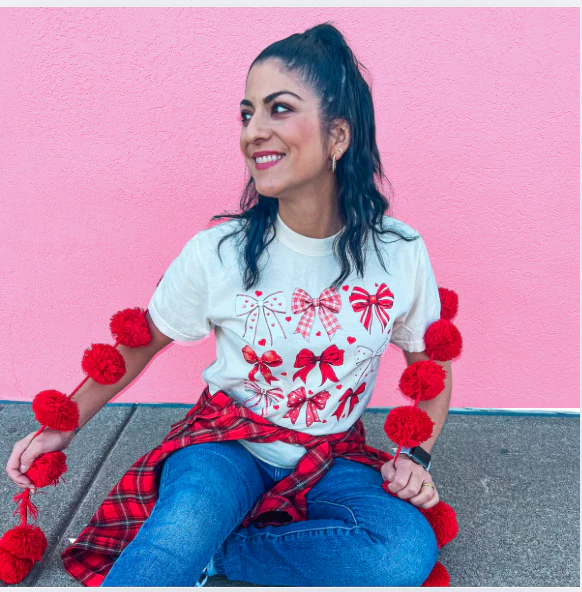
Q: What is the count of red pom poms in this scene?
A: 12